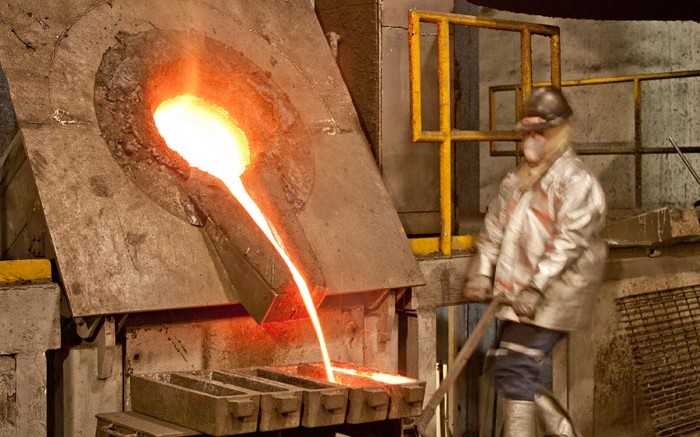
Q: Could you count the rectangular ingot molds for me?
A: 5